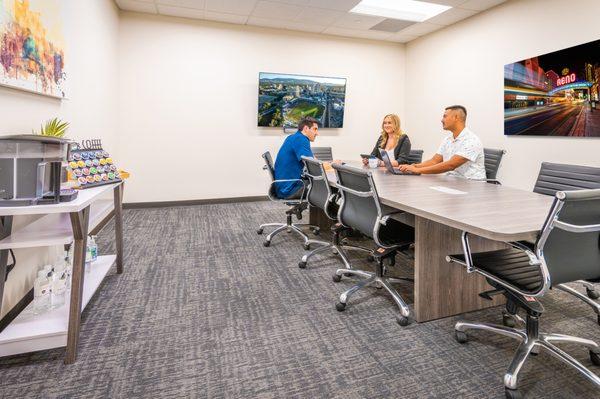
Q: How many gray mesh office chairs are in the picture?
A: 8